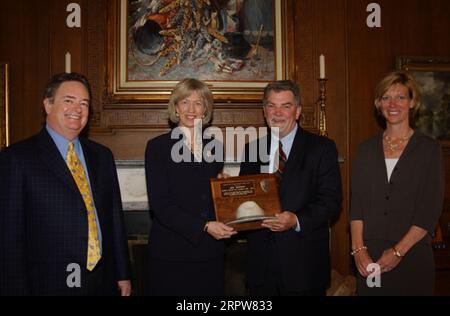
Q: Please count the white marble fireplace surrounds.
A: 1